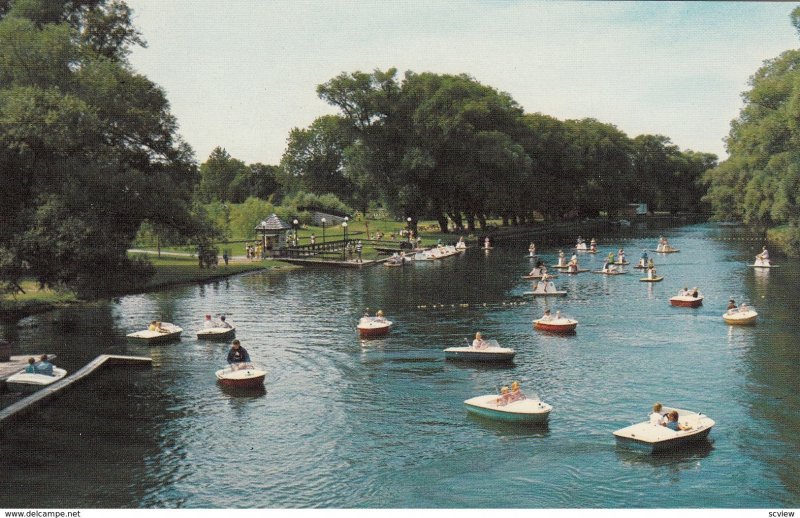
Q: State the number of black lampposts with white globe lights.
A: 6